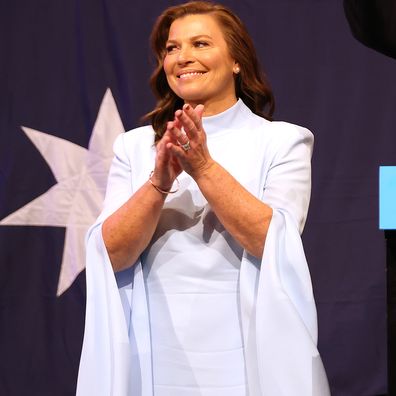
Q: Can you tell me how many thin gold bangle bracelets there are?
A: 1